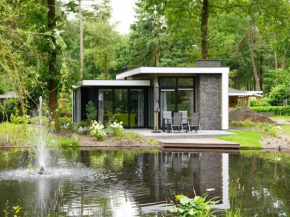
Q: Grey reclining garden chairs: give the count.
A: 4